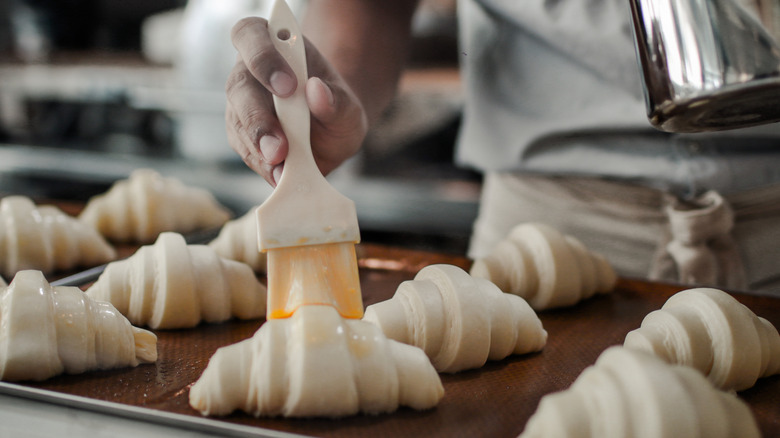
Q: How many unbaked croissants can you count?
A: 10